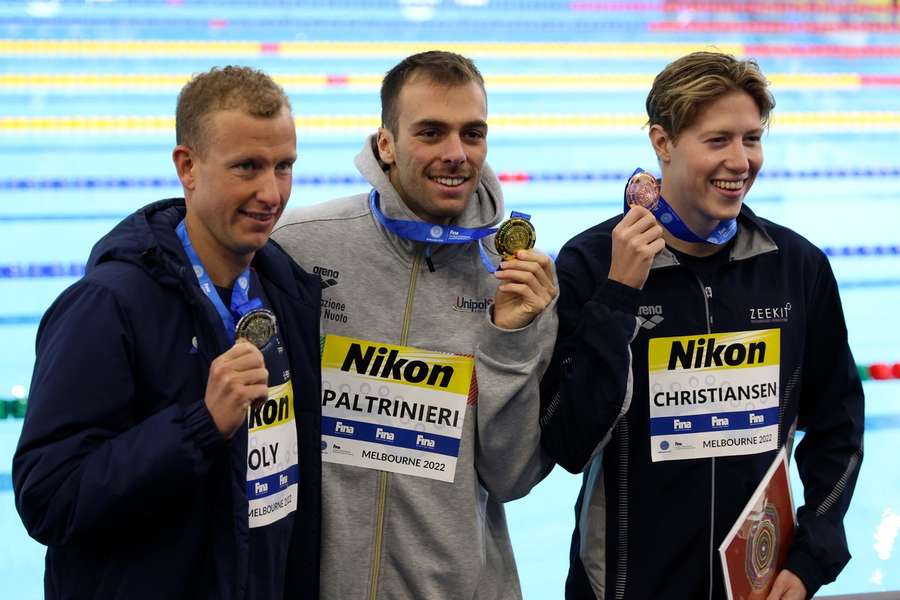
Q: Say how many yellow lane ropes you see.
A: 3